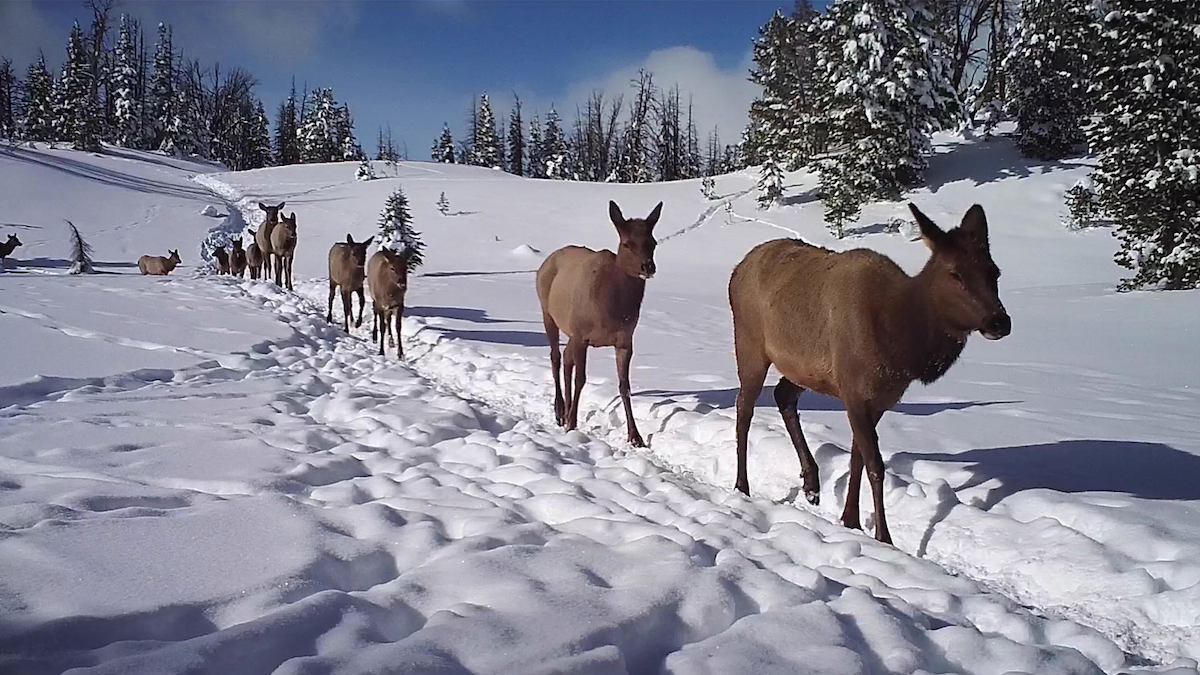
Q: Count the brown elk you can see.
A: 11